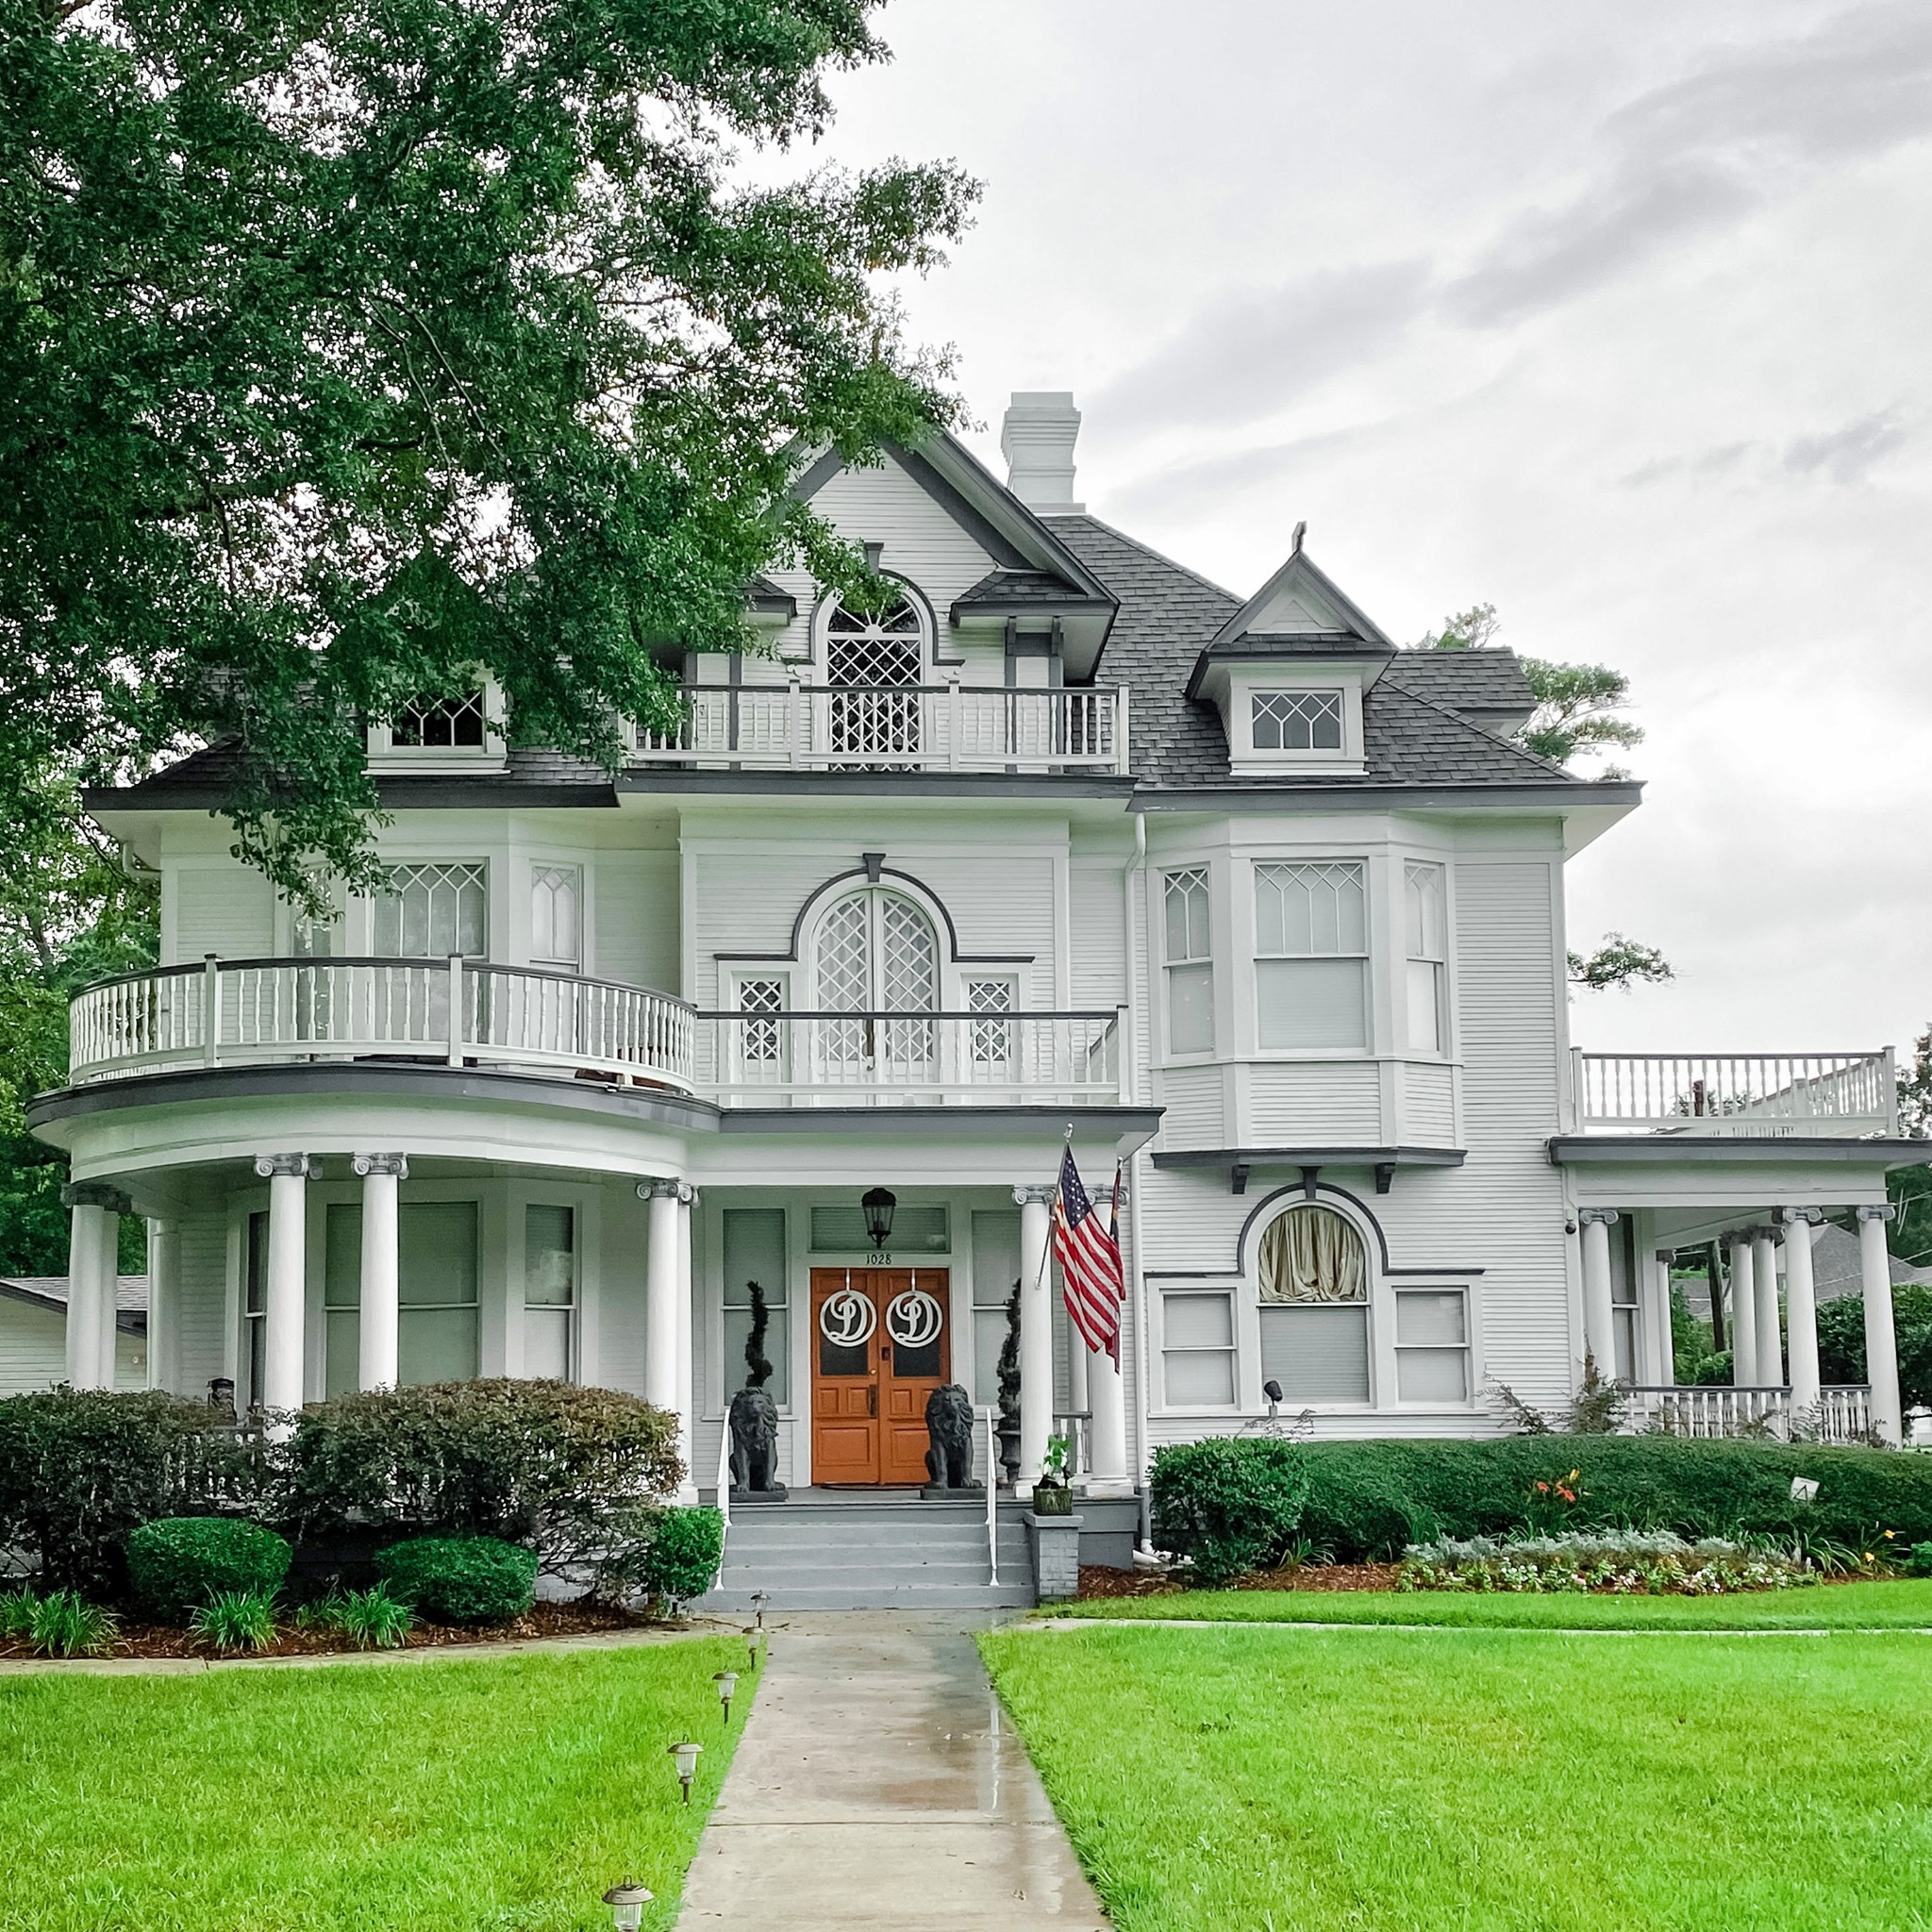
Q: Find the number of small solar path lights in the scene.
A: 5